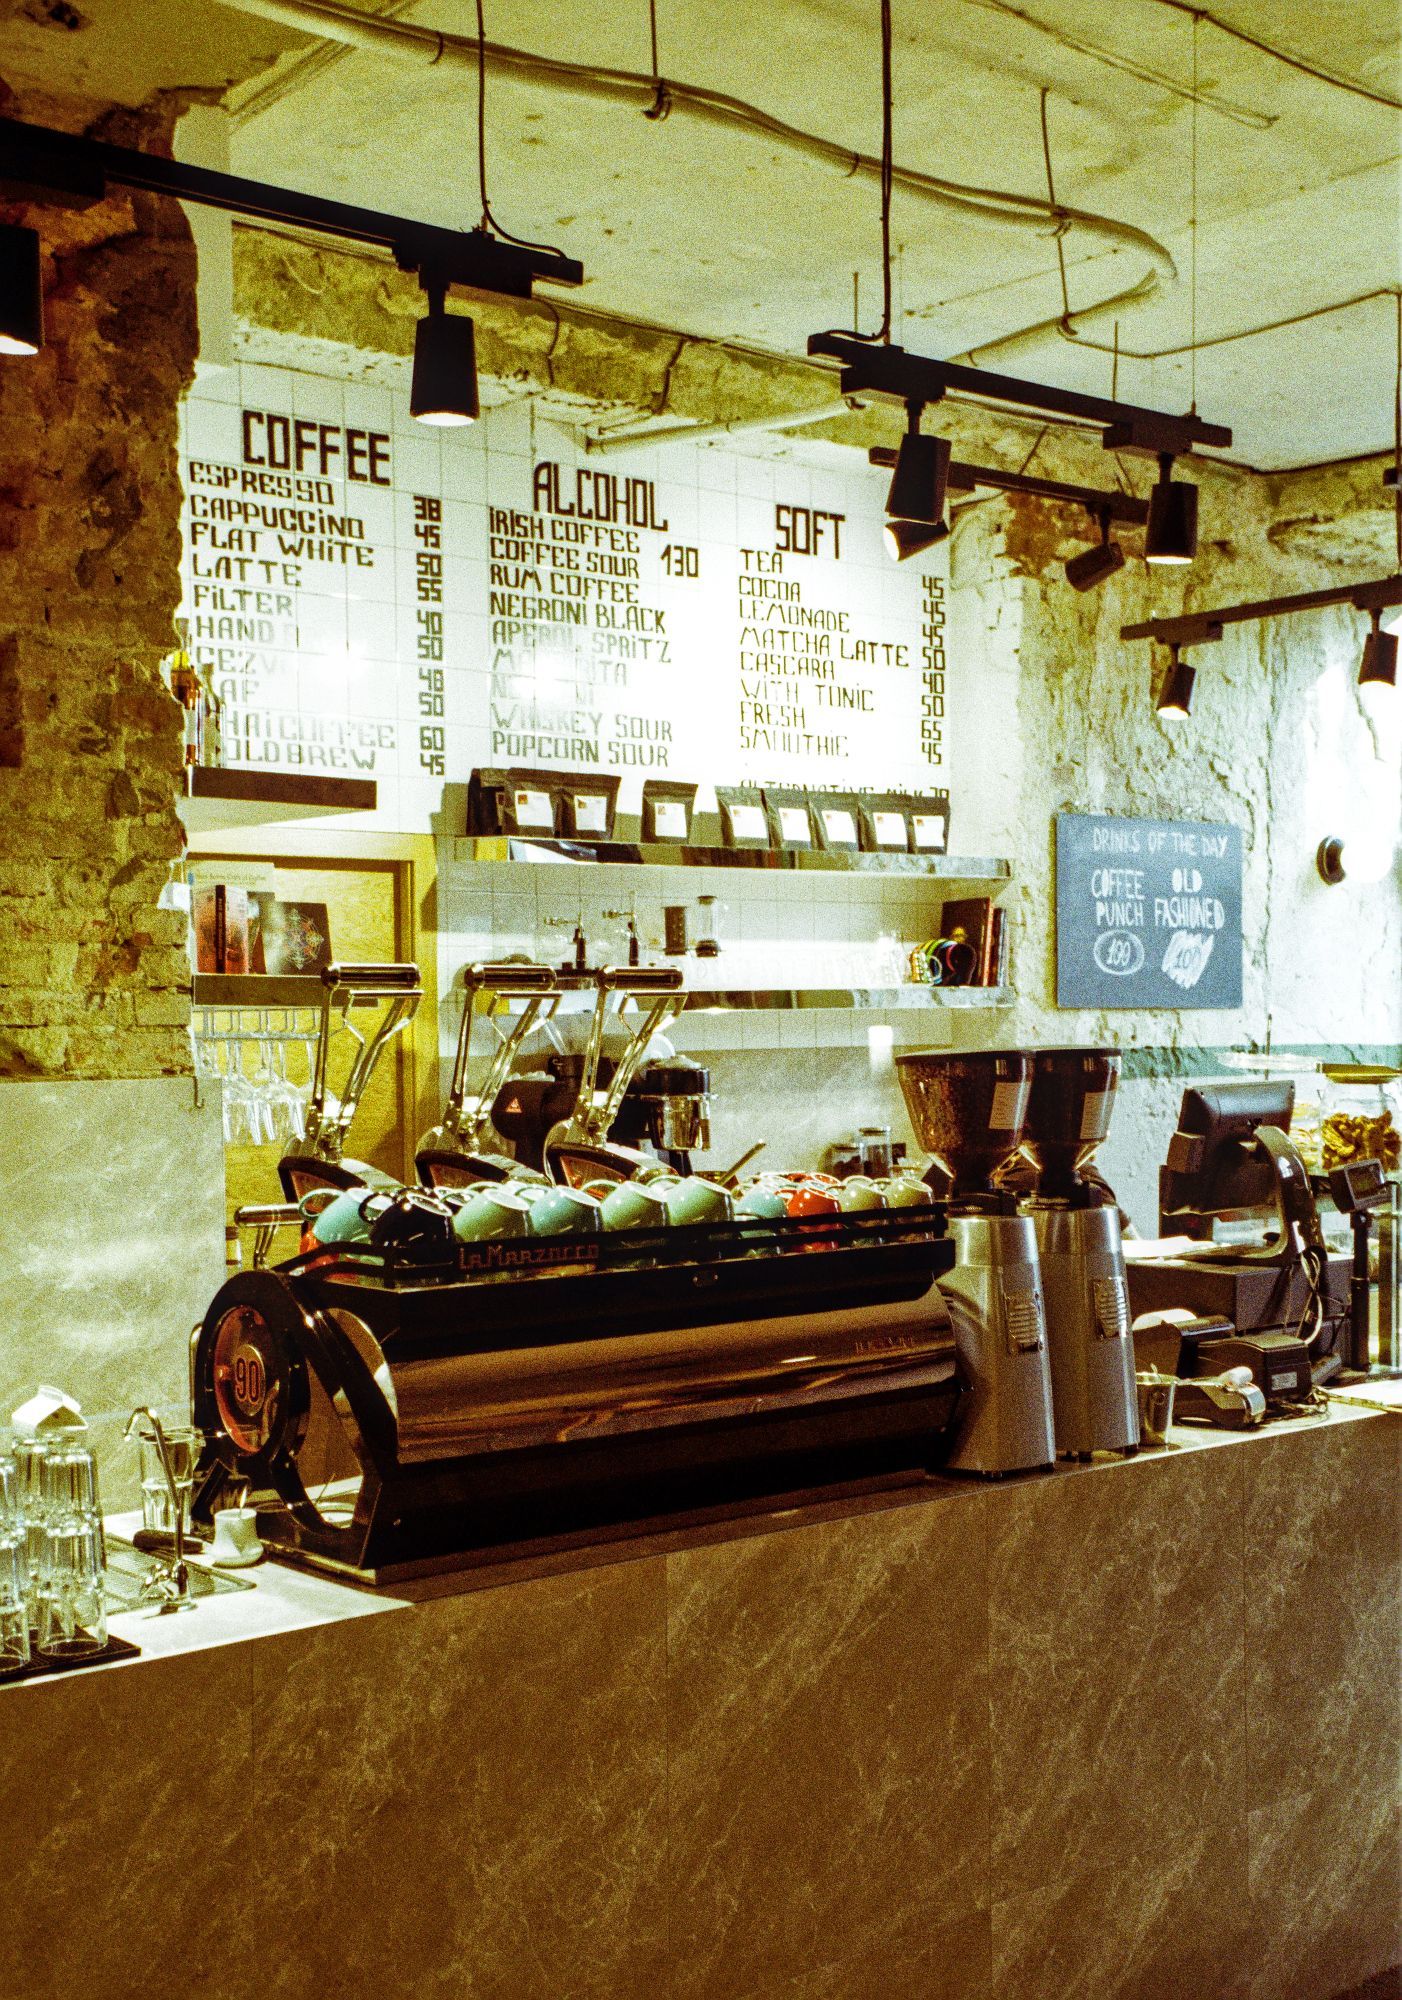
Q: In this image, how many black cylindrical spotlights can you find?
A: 8